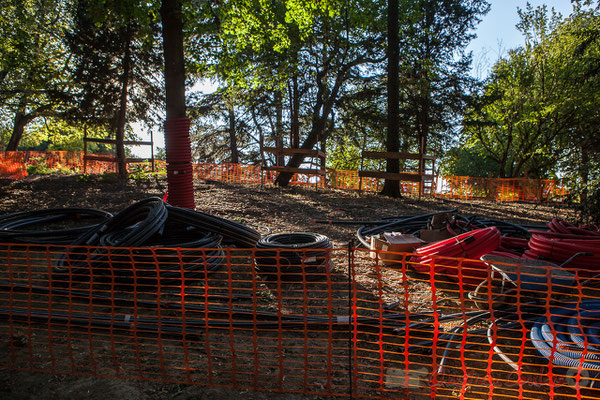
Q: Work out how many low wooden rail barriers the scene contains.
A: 3